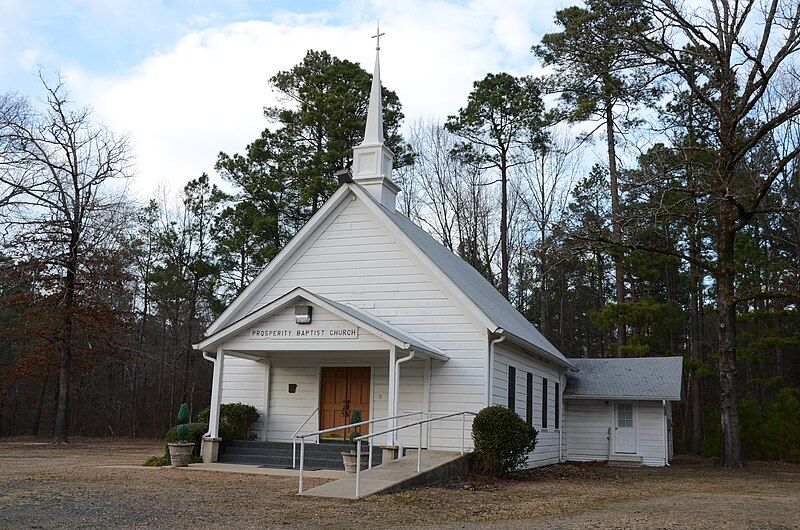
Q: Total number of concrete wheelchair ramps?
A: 1